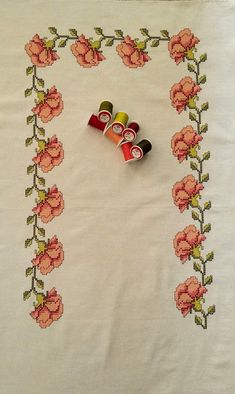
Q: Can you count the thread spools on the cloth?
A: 7